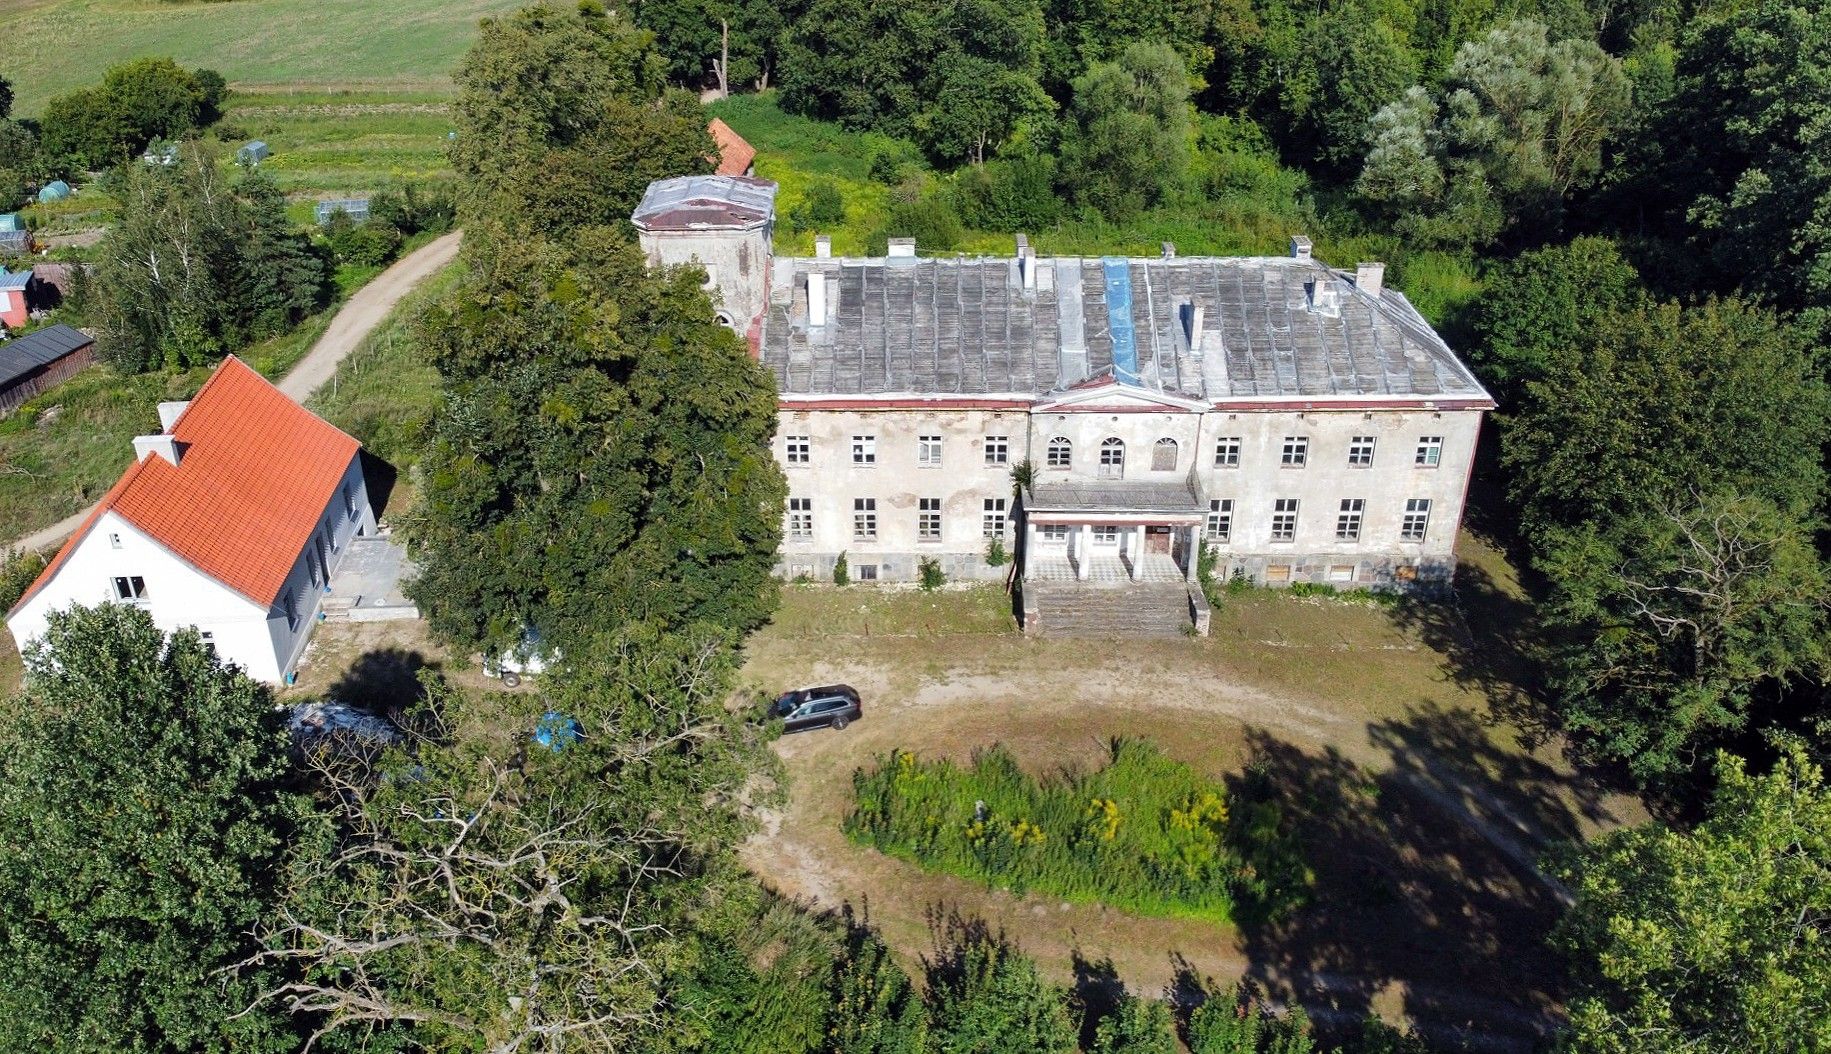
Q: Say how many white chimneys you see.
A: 12